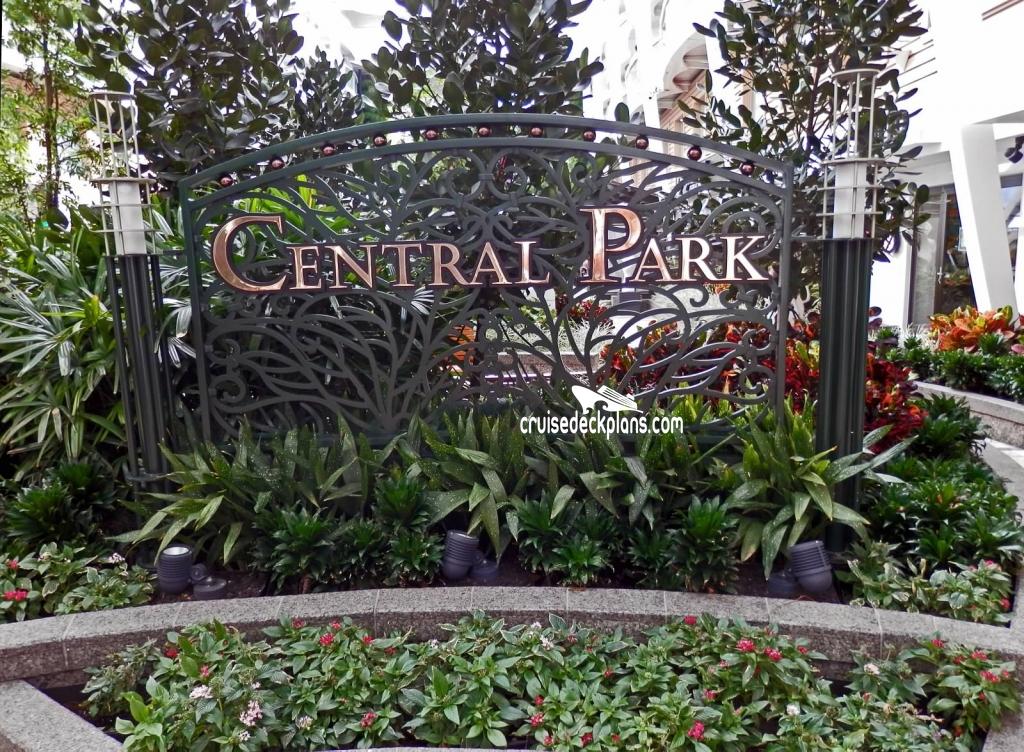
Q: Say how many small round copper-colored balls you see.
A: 11